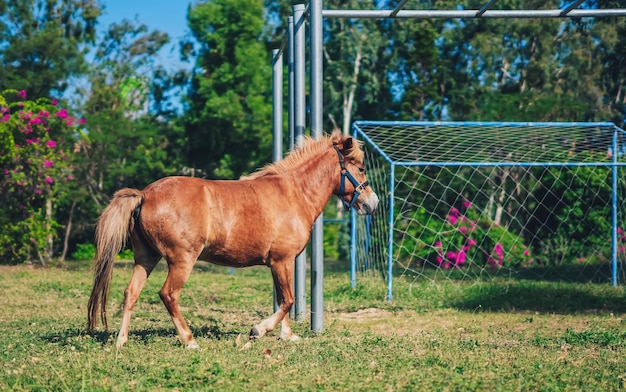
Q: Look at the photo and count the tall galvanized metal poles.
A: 4